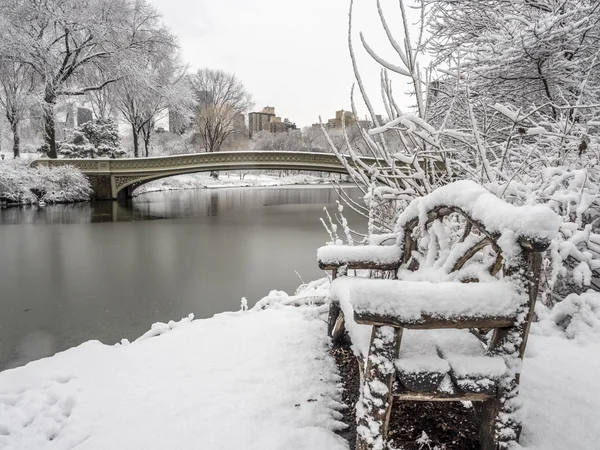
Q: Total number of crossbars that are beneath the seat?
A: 1